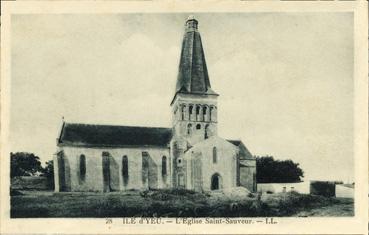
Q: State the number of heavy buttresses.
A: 3